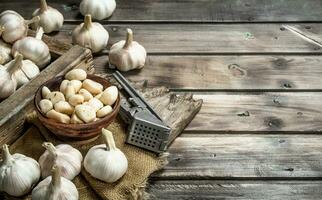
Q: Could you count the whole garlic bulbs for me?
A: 13